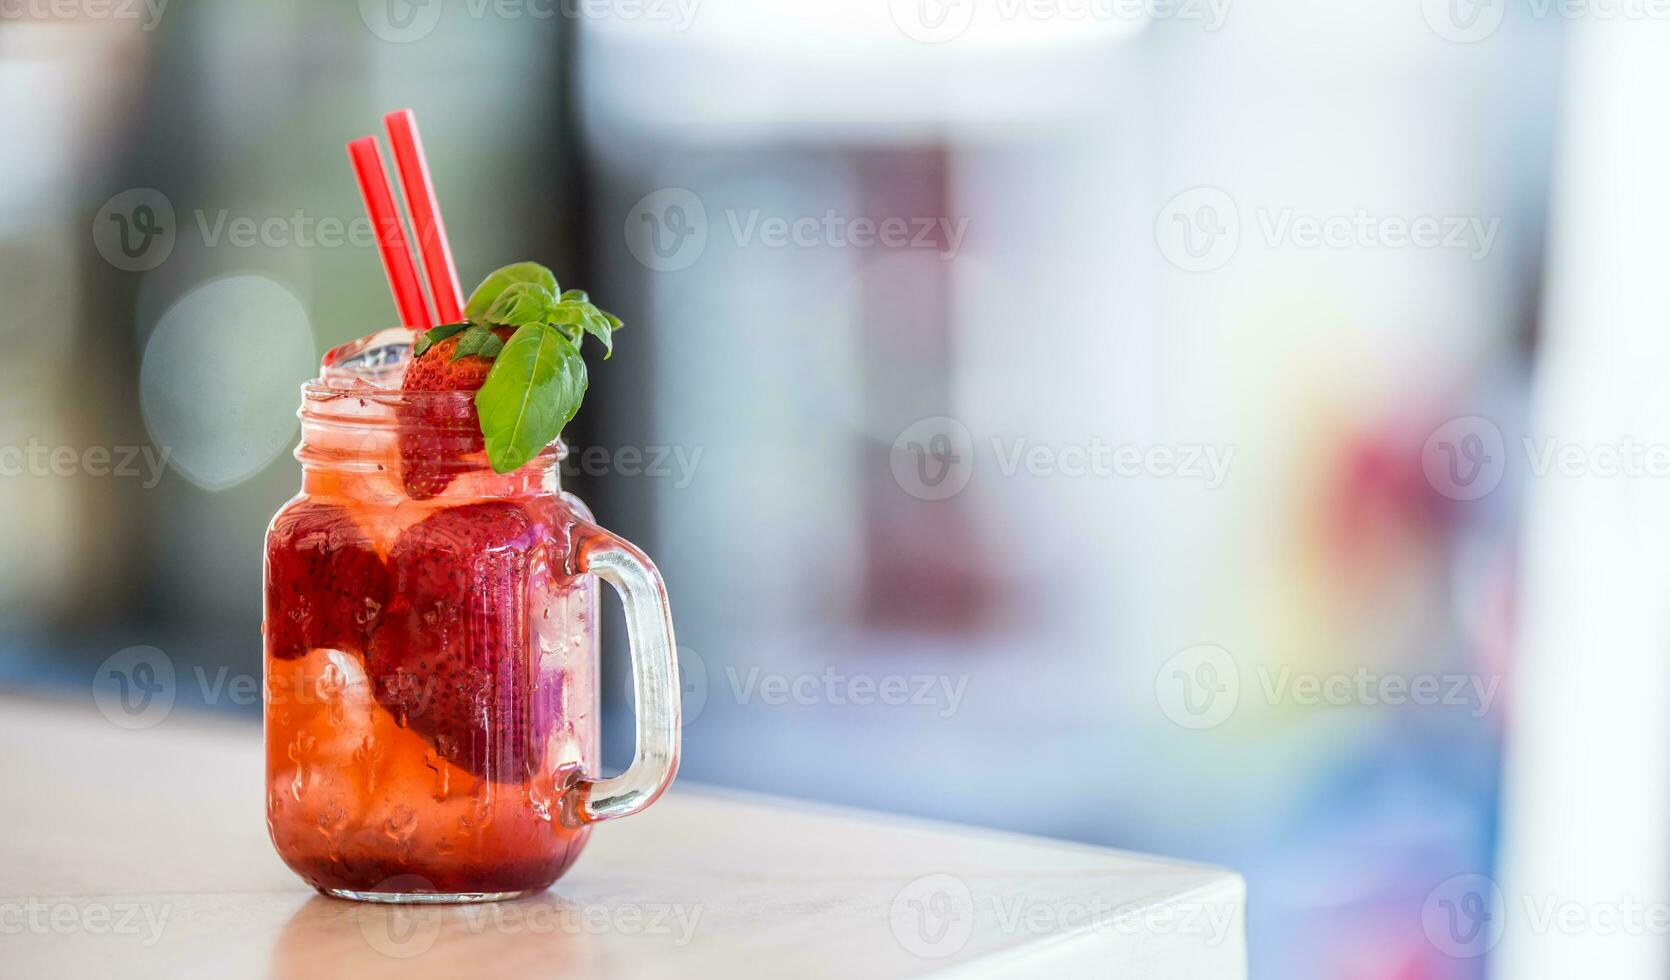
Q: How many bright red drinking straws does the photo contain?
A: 2